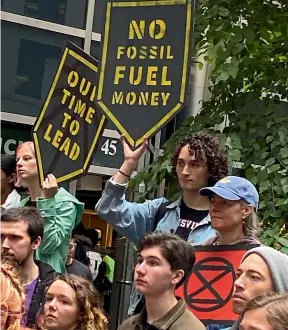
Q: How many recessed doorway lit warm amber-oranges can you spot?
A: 1